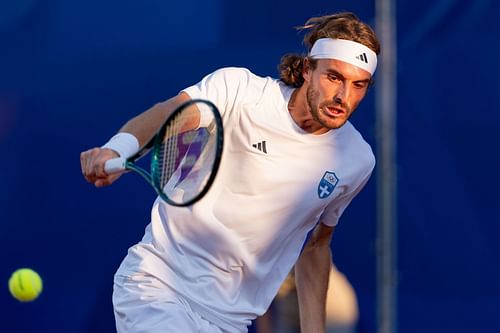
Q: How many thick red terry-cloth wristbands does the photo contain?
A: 0